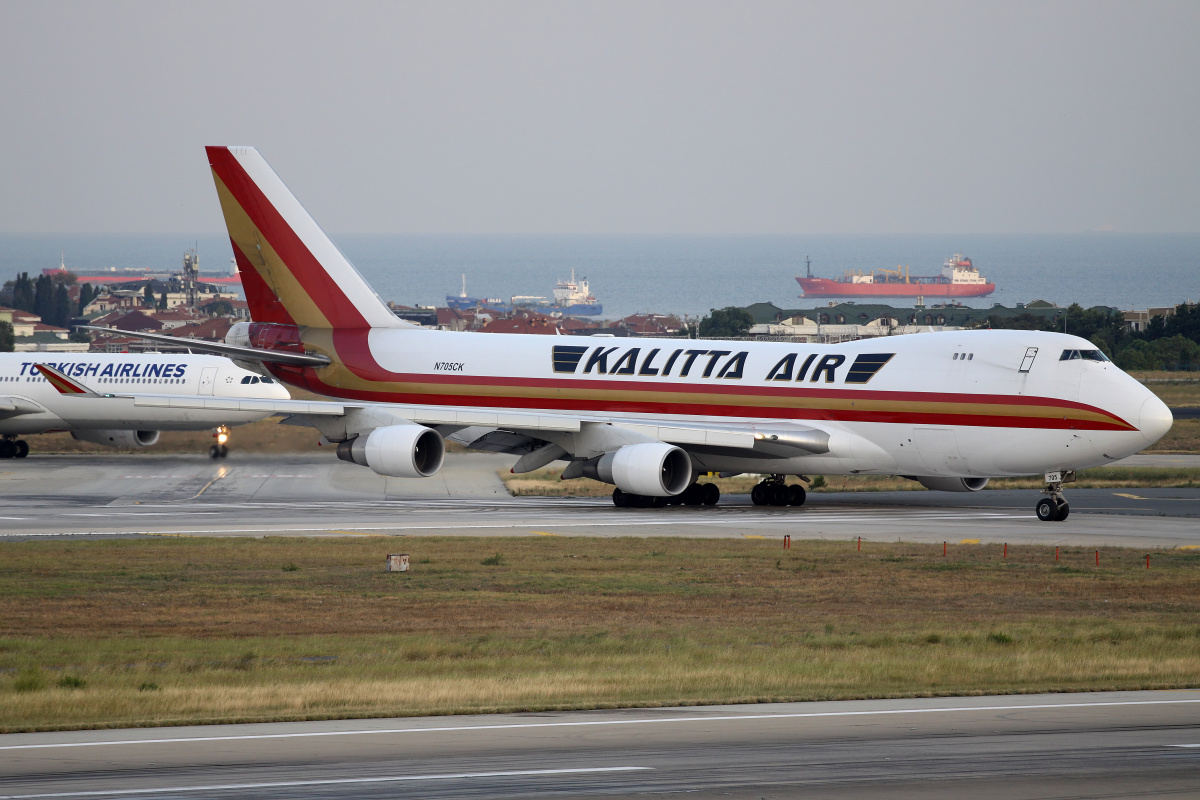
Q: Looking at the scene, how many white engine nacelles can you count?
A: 4